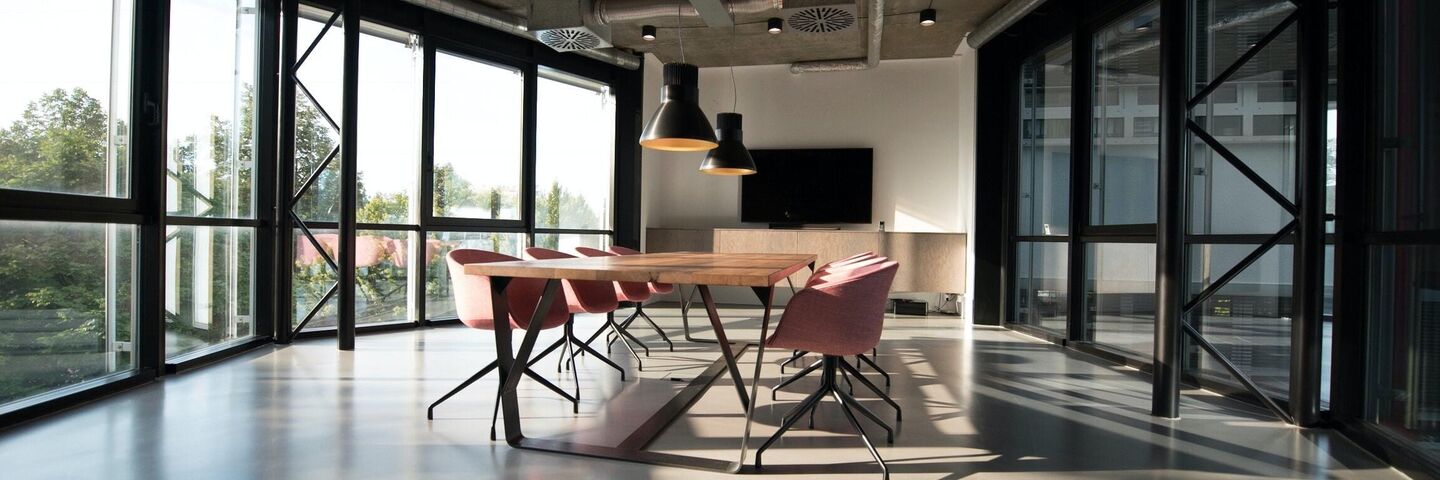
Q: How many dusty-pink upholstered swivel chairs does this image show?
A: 8